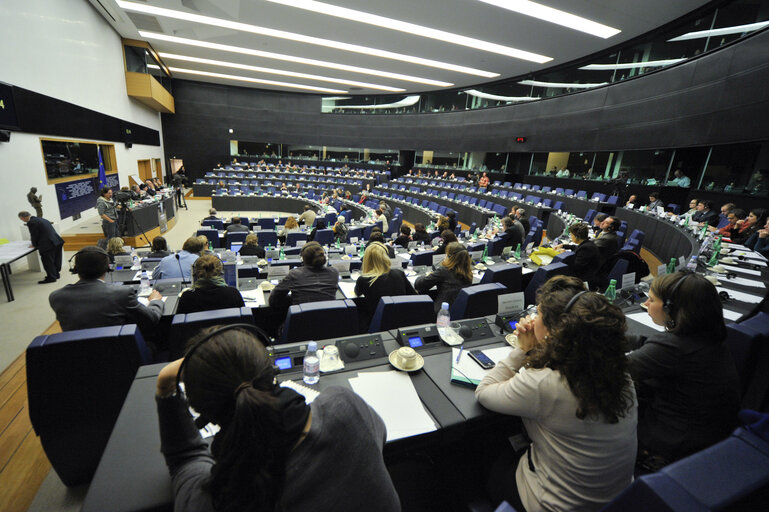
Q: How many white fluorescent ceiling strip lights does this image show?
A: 6